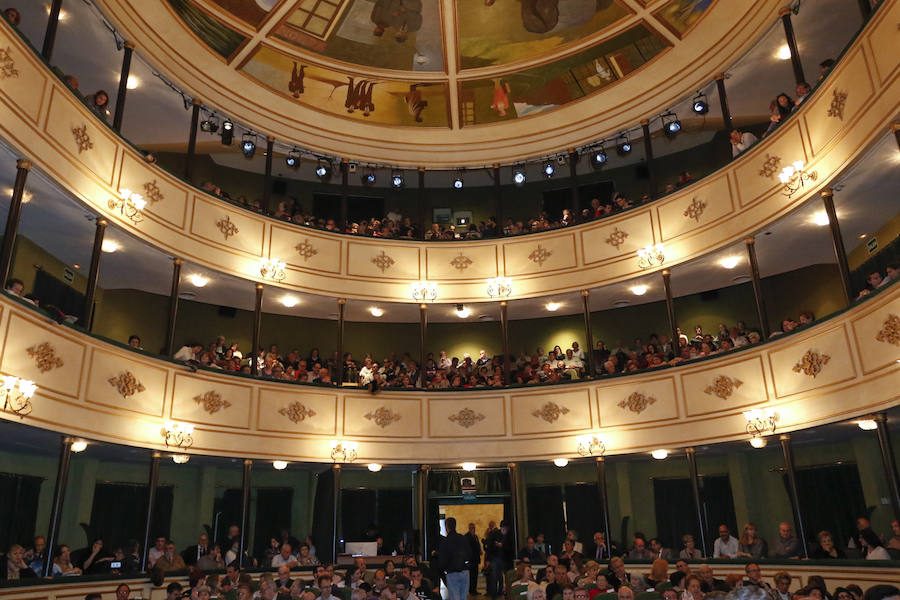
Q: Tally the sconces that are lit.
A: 11